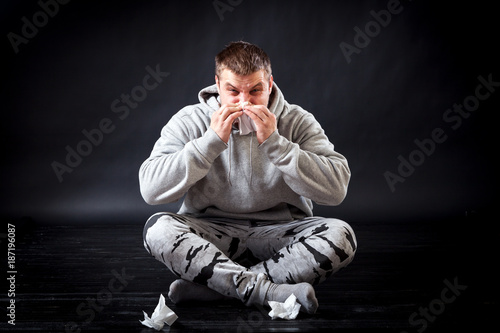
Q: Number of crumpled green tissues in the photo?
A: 0